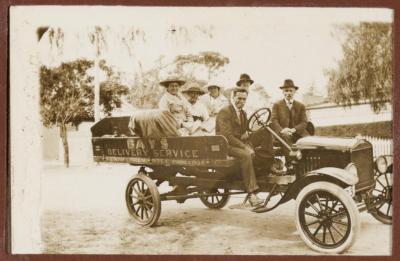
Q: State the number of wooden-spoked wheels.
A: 4